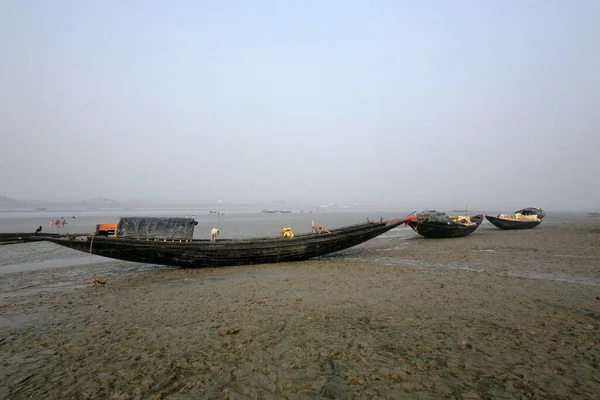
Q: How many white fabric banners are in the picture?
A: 0